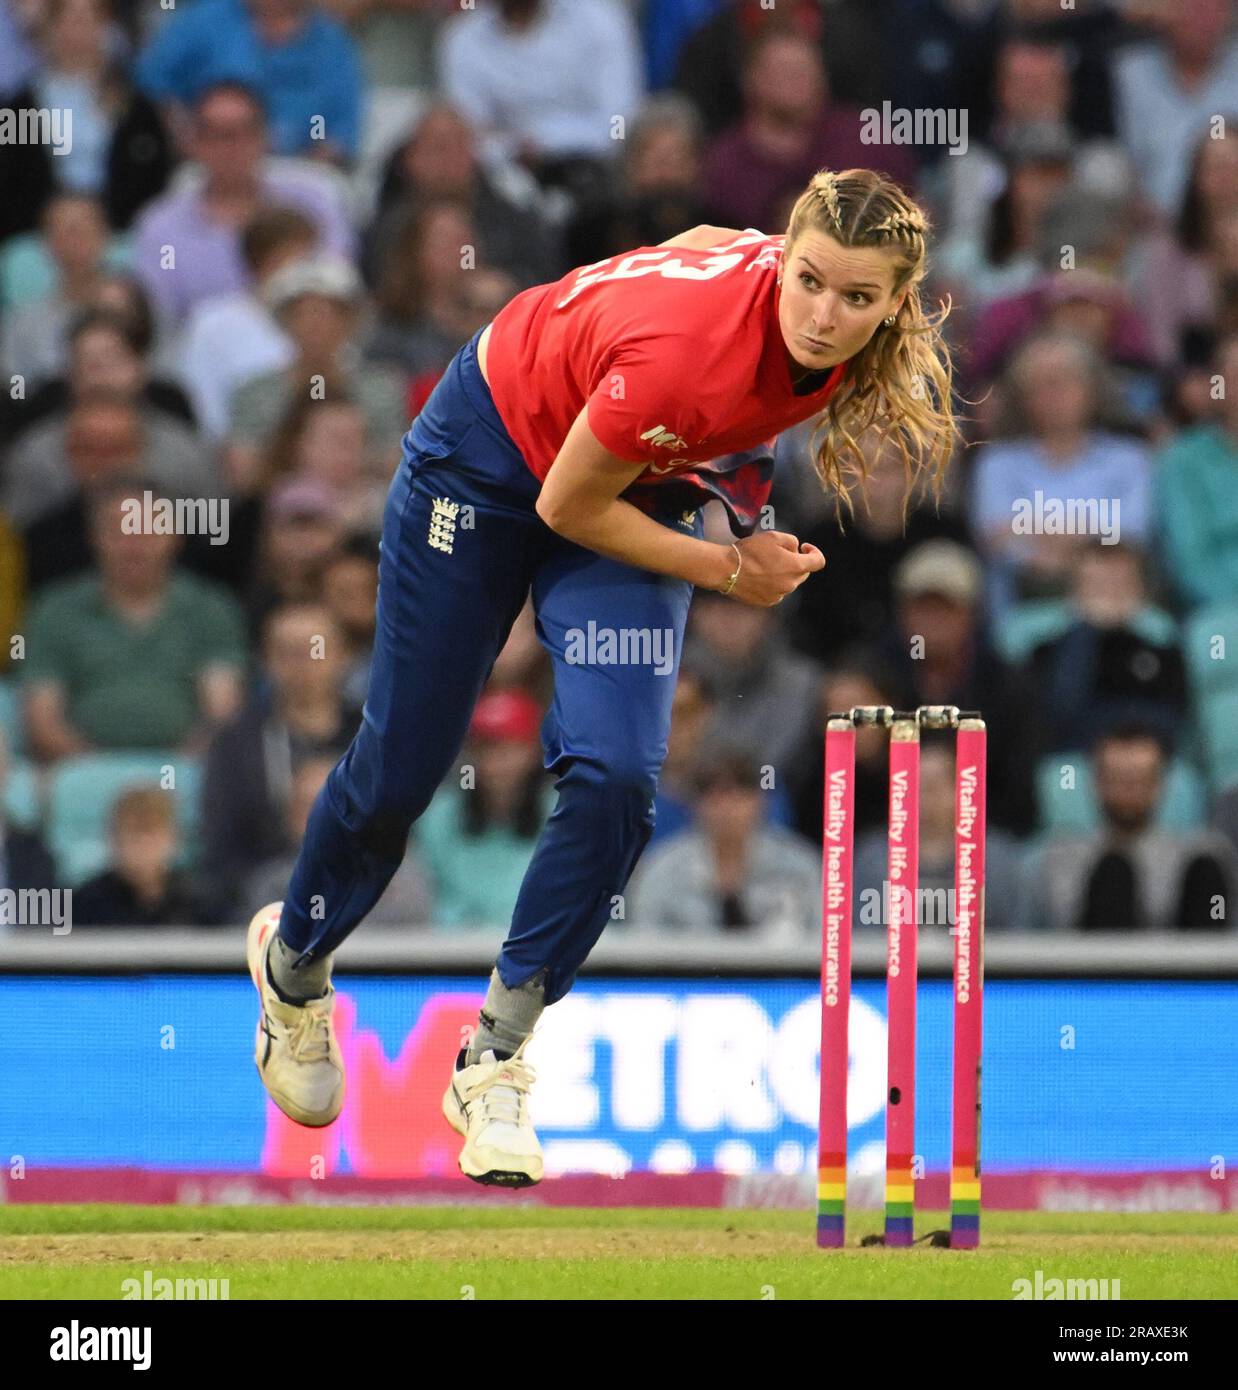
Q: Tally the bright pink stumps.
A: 3